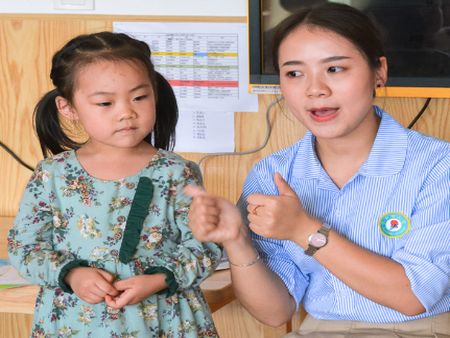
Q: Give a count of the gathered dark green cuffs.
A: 2